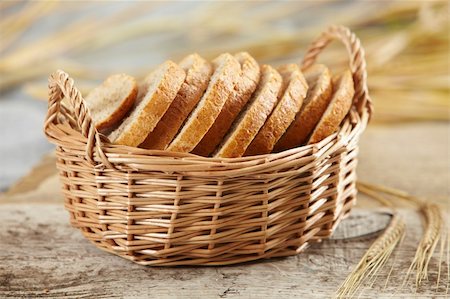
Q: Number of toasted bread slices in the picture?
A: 9